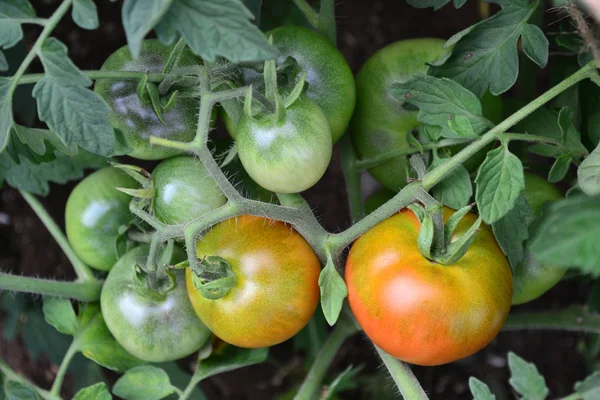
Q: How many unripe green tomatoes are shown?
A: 8